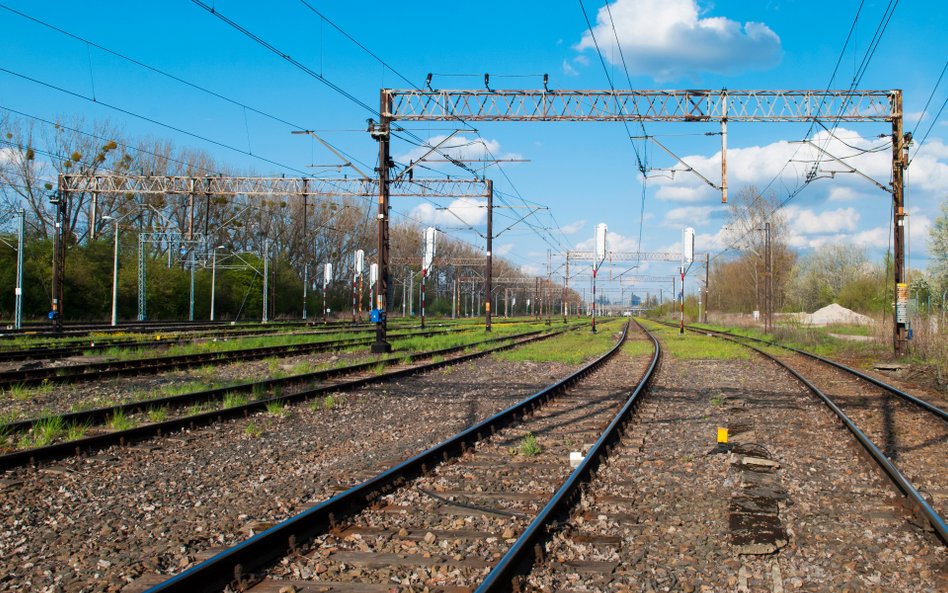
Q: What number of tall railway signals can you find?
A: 6